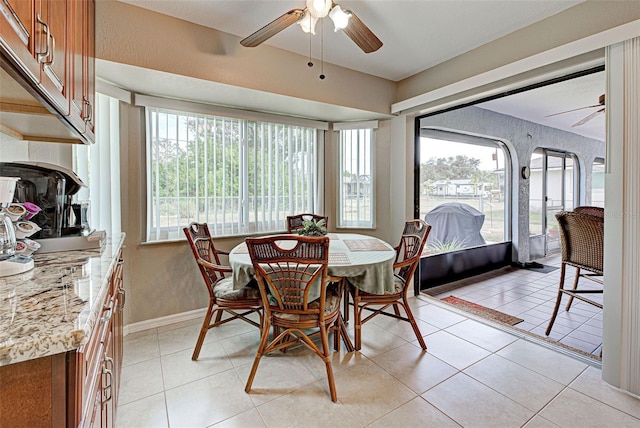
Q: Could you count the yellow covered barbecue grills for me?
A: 0